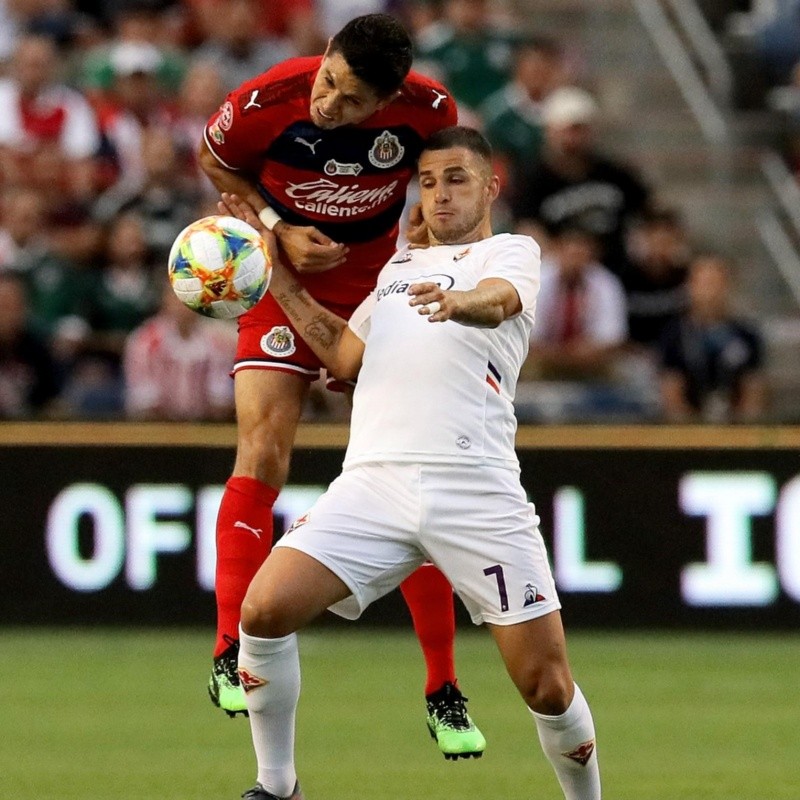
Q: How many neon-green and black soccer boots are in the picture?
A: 2